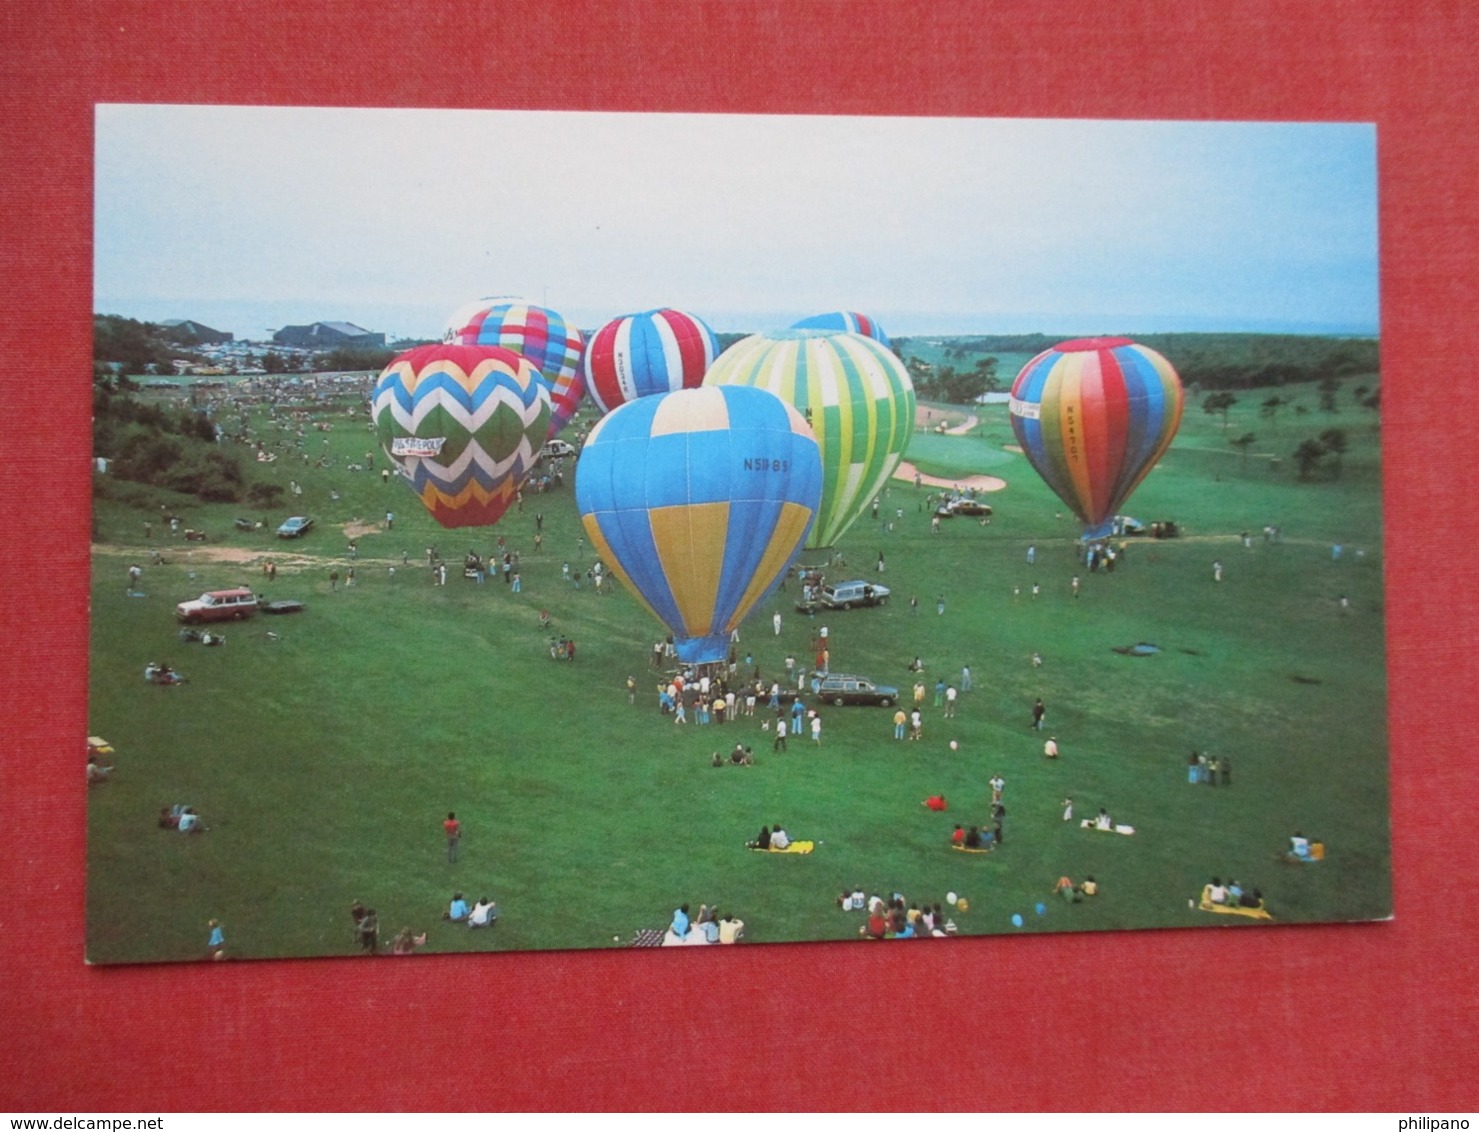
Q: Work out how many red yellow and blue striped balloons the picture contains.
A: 1